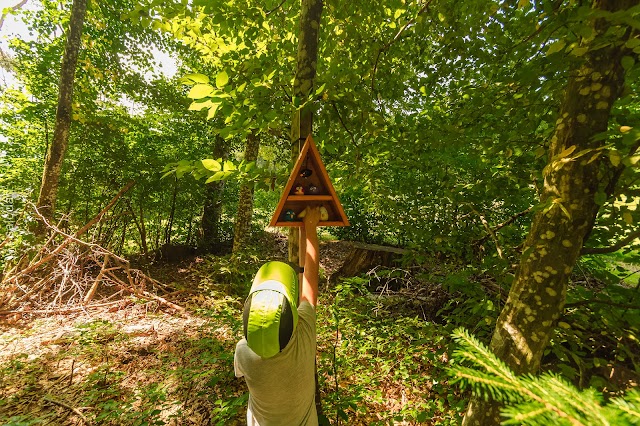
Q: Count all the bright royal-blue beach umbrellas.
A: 0